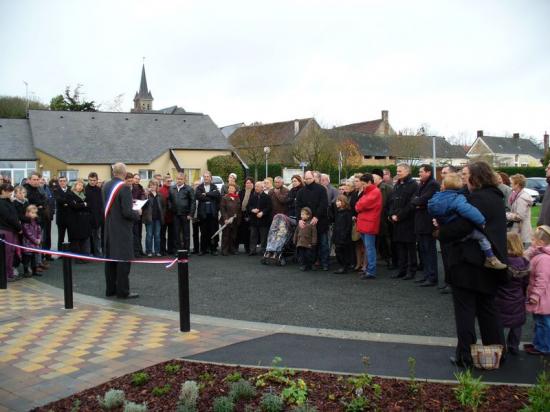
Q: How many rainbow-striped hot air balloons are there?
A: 0